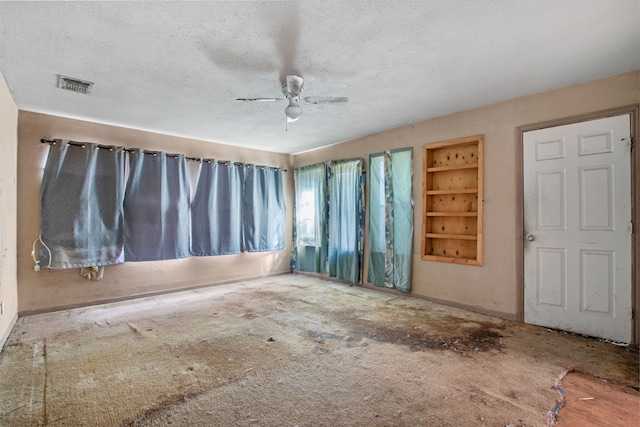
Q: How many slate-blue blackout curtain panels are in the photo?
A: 4